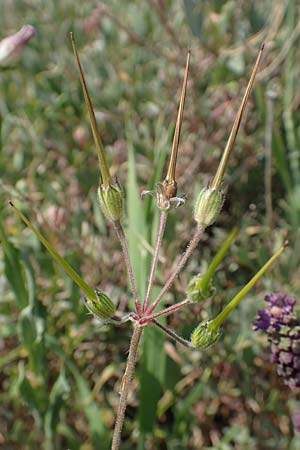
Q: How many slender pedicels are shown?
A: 6